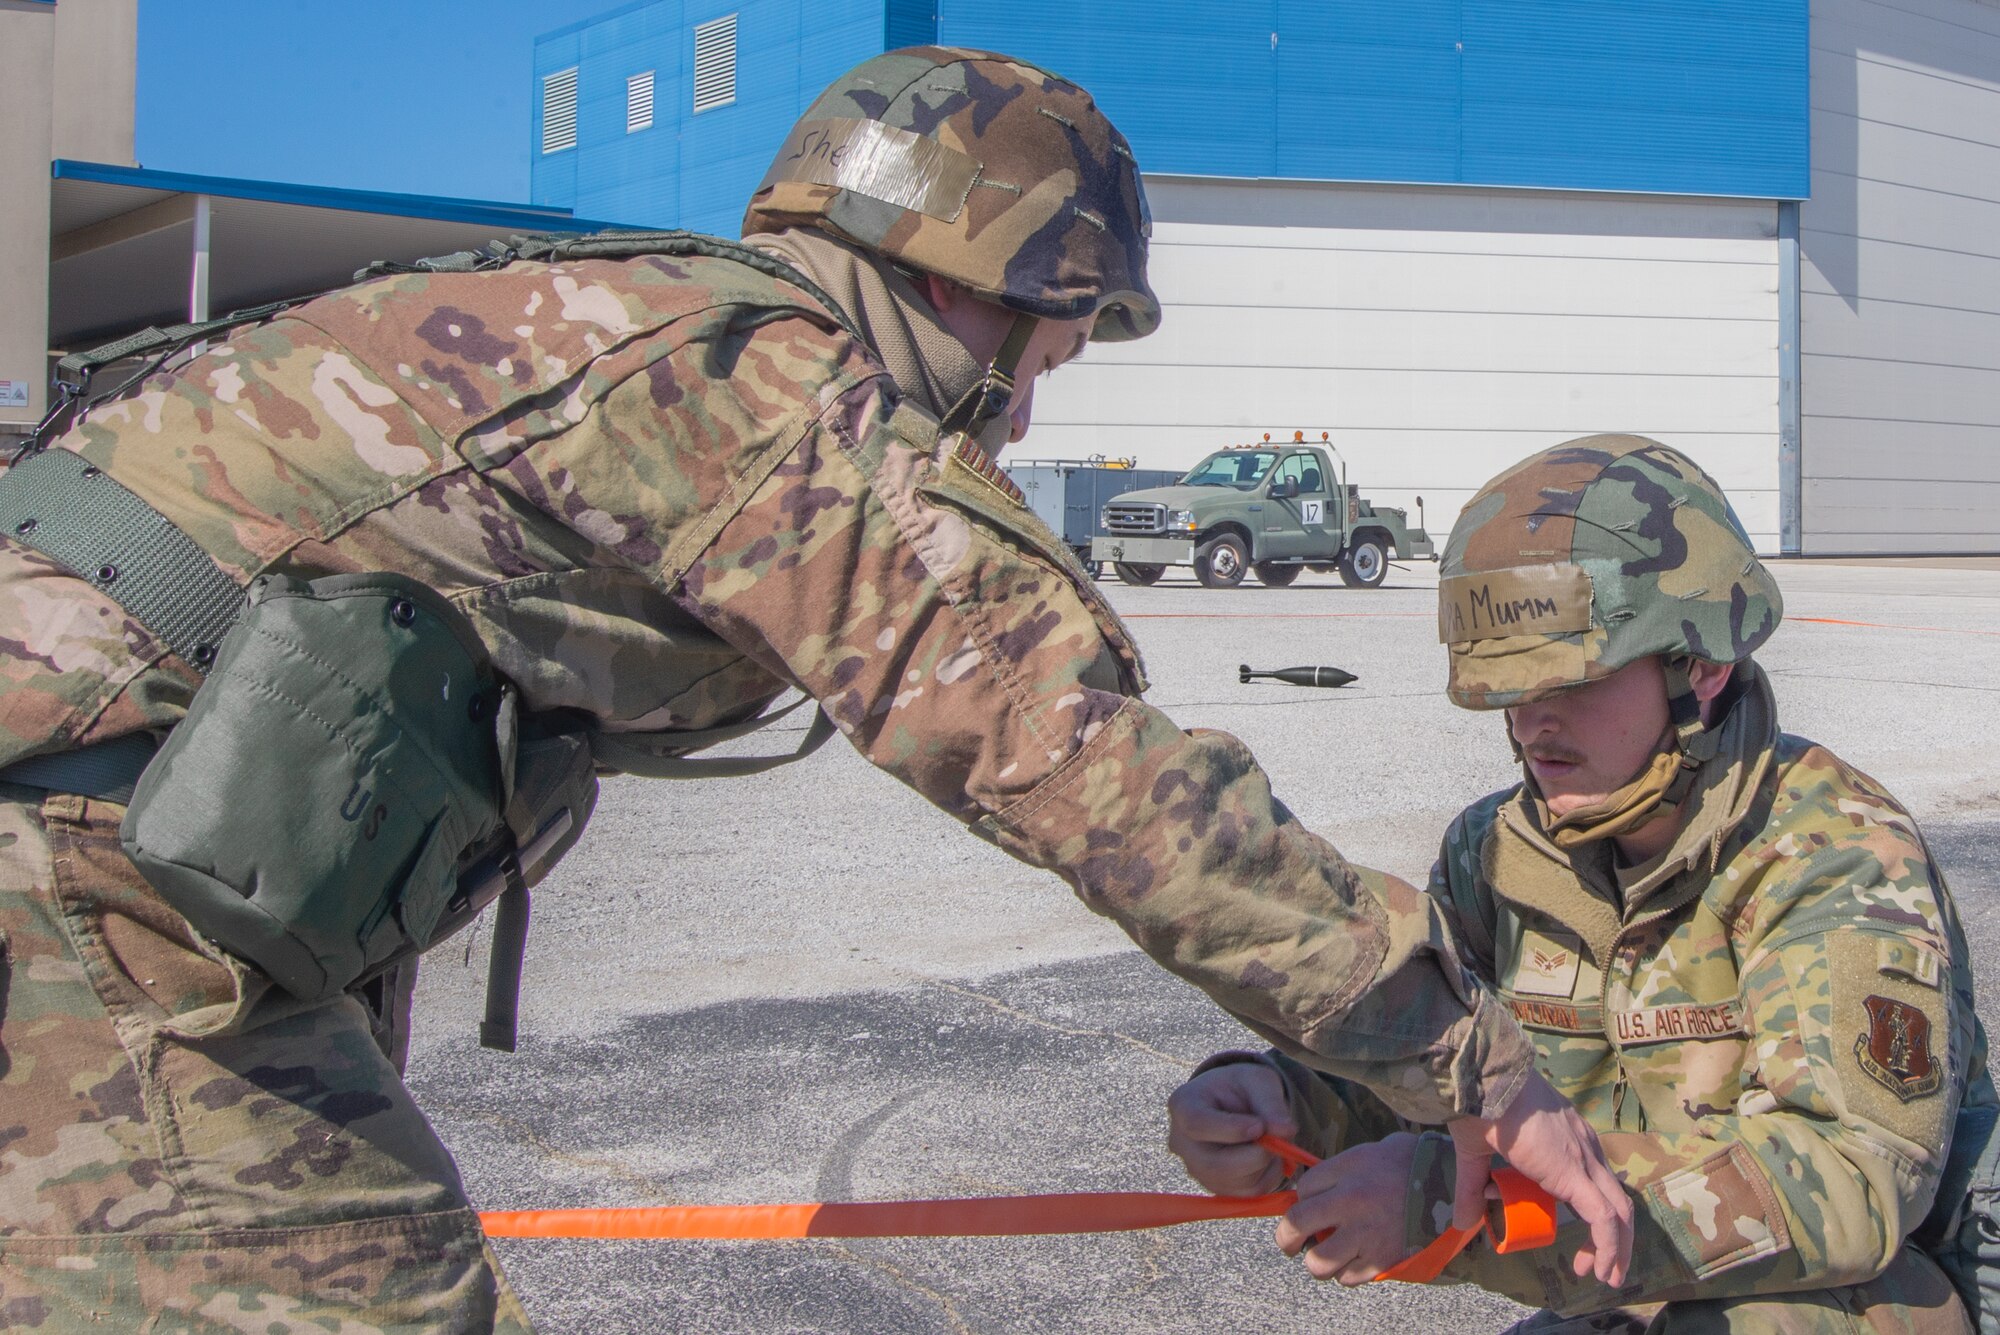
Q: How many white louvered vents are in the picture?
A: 3